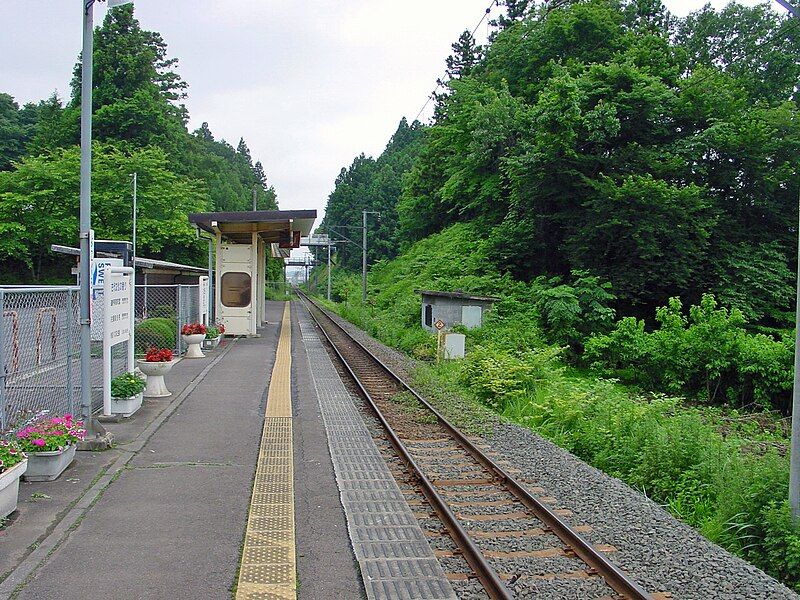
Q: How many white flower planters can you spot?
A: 6